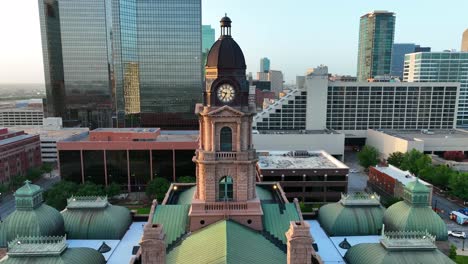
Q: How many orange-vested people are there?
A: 0